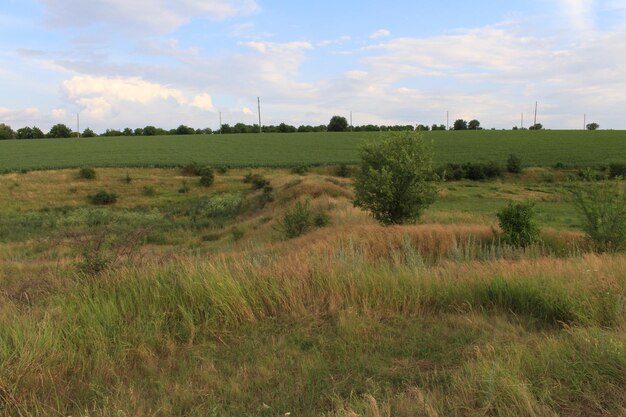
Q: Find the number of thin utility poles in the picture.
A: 8